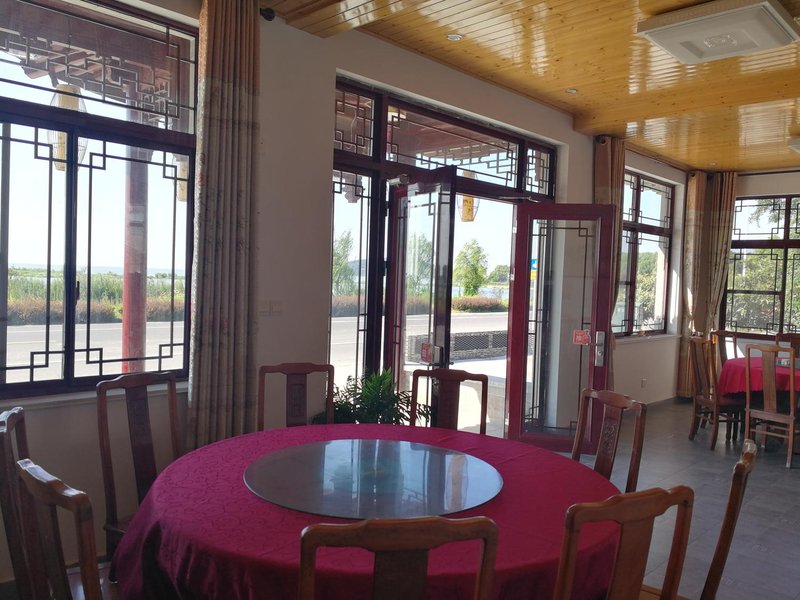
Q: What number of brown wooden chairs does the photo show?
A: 13